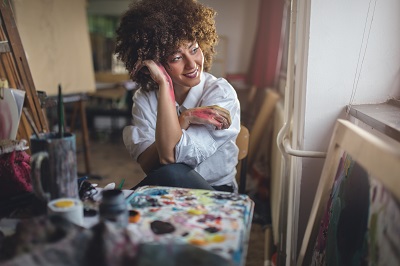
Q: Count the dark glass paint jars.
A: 1